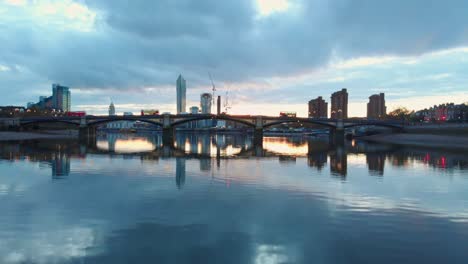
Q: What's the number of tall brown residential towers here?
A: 3